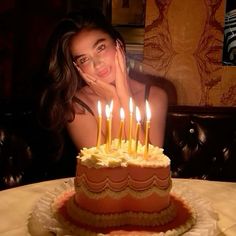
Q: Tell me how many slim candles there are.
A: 7